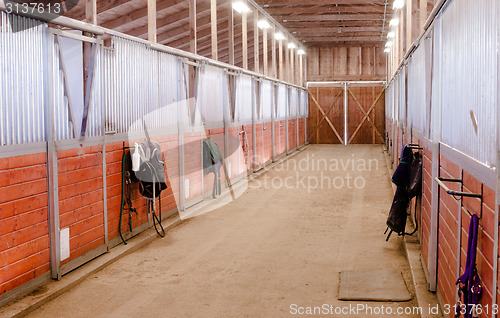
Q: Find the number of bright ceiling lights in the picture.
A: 10